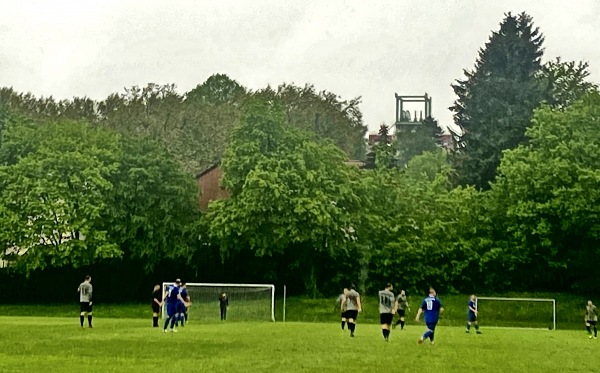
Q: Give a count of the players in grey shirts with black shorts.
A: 6